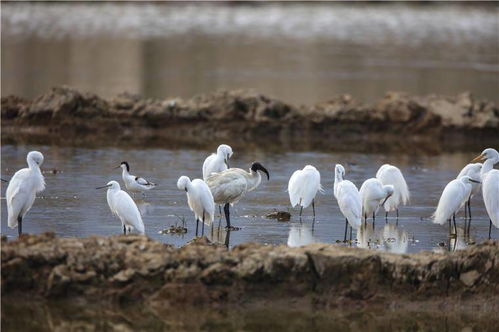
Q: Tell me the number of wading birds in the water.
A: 13